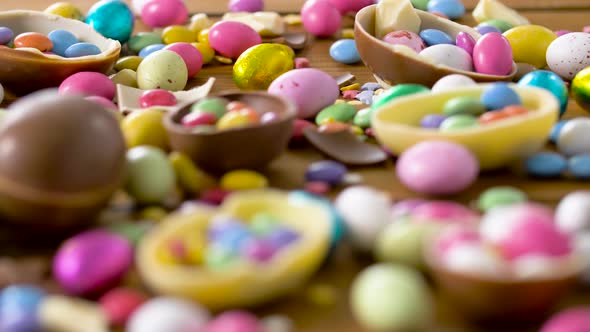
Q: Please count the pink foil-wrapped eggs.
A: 1